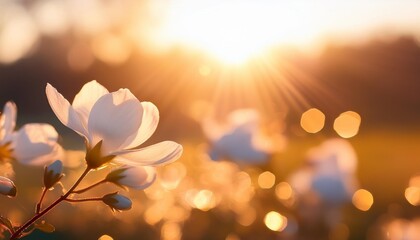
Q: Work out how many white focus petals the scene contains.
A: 5